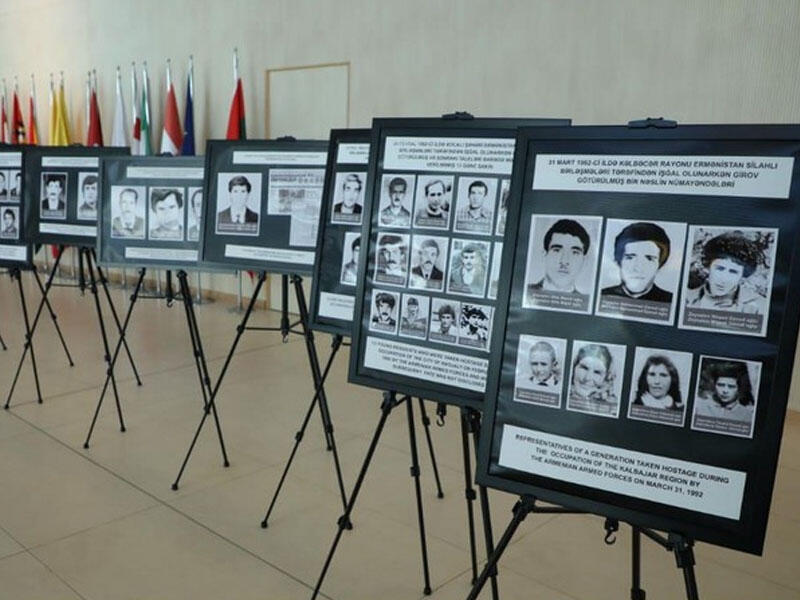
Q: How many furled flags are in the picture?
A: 12